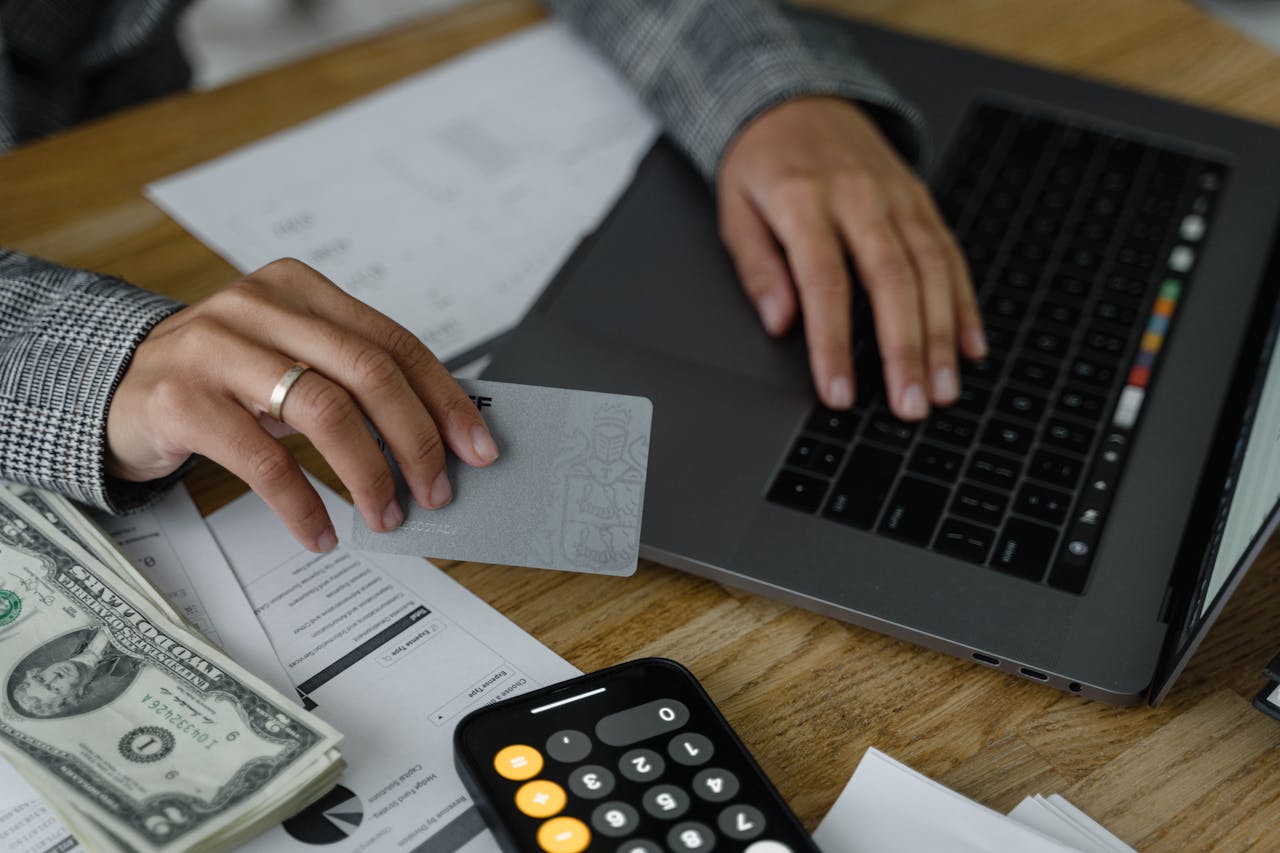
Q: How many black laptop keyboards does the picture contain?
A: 1